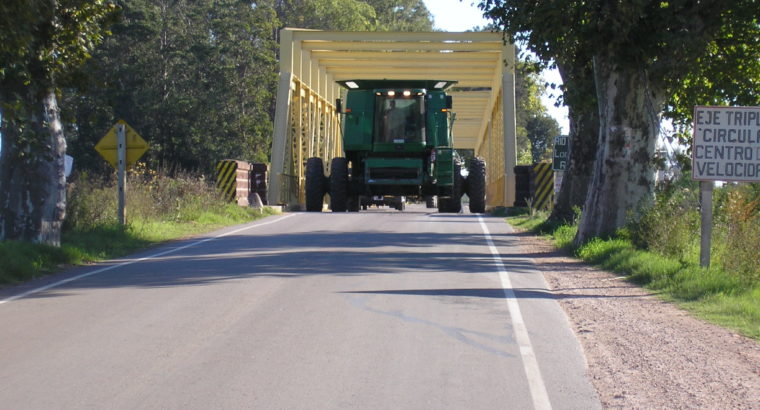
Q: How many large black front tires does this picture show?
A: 4